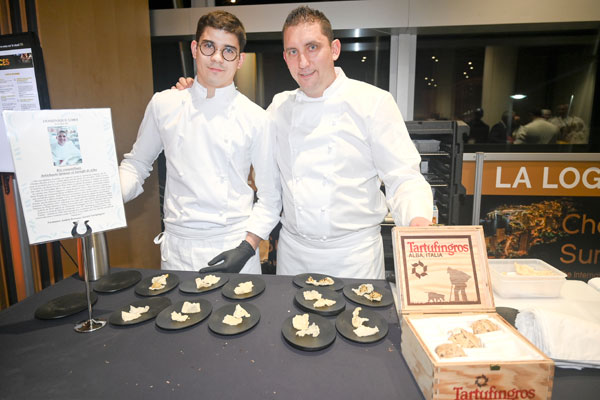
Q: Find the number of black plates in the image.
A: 13